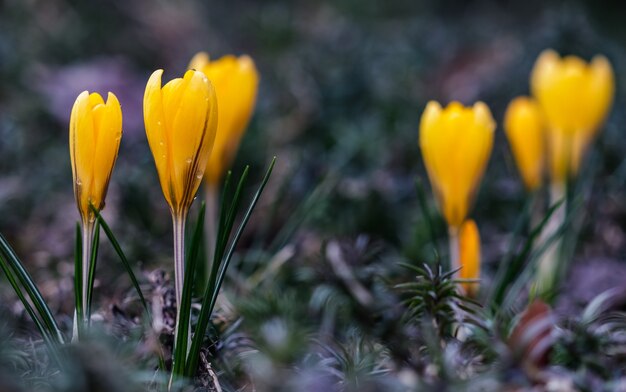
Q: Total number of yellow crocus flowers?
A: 7